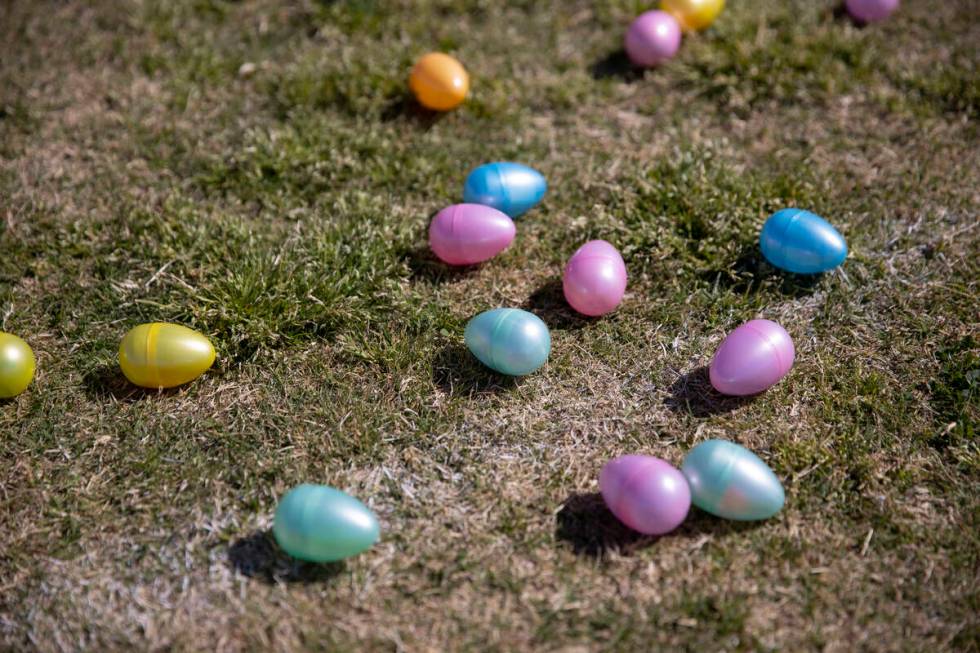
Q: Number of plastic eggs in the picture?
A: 15